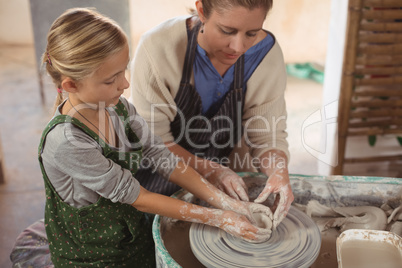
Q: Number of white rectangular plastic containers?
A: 1